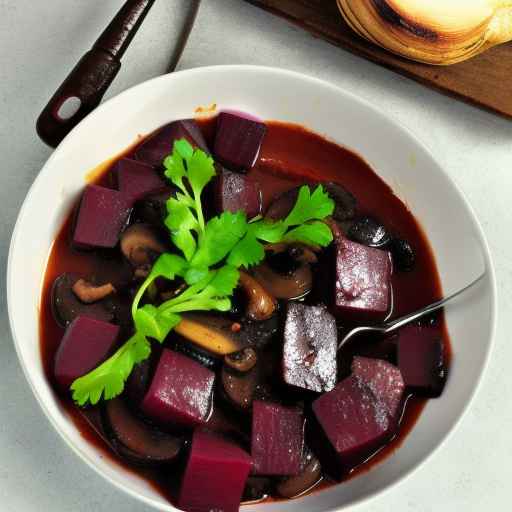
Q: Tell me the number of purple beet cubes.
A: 13